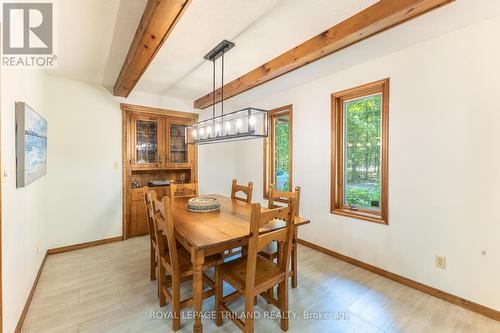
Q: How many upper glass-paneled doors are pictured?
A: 2